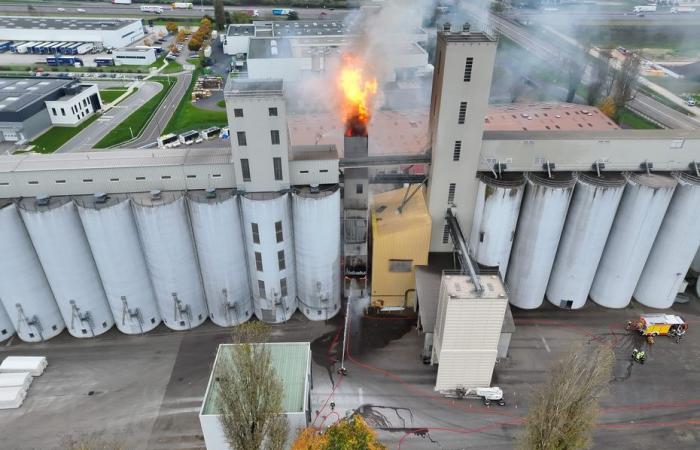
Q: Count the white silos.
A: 13